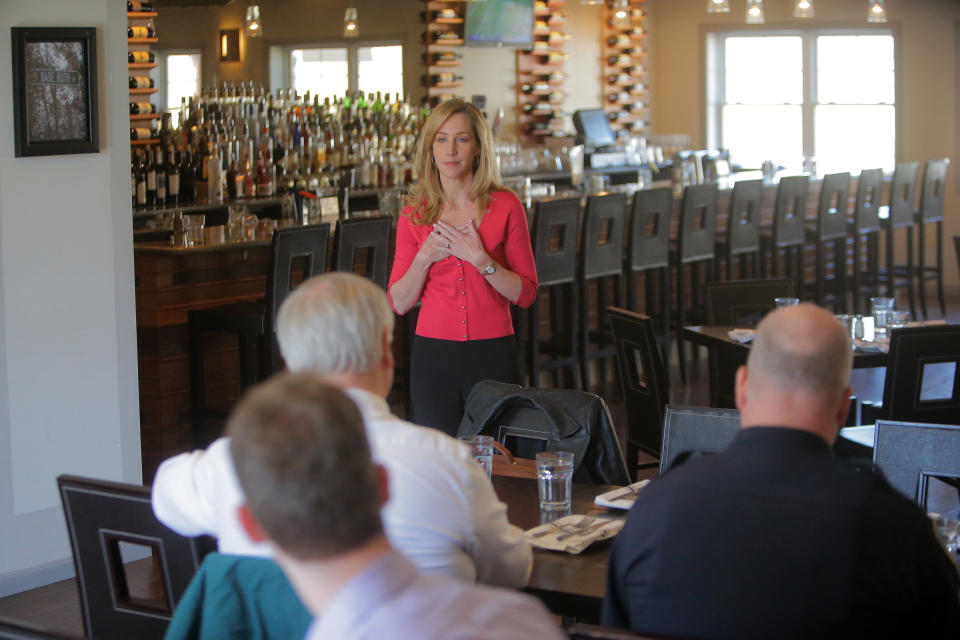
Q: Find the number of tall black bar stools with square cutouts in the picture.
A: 12